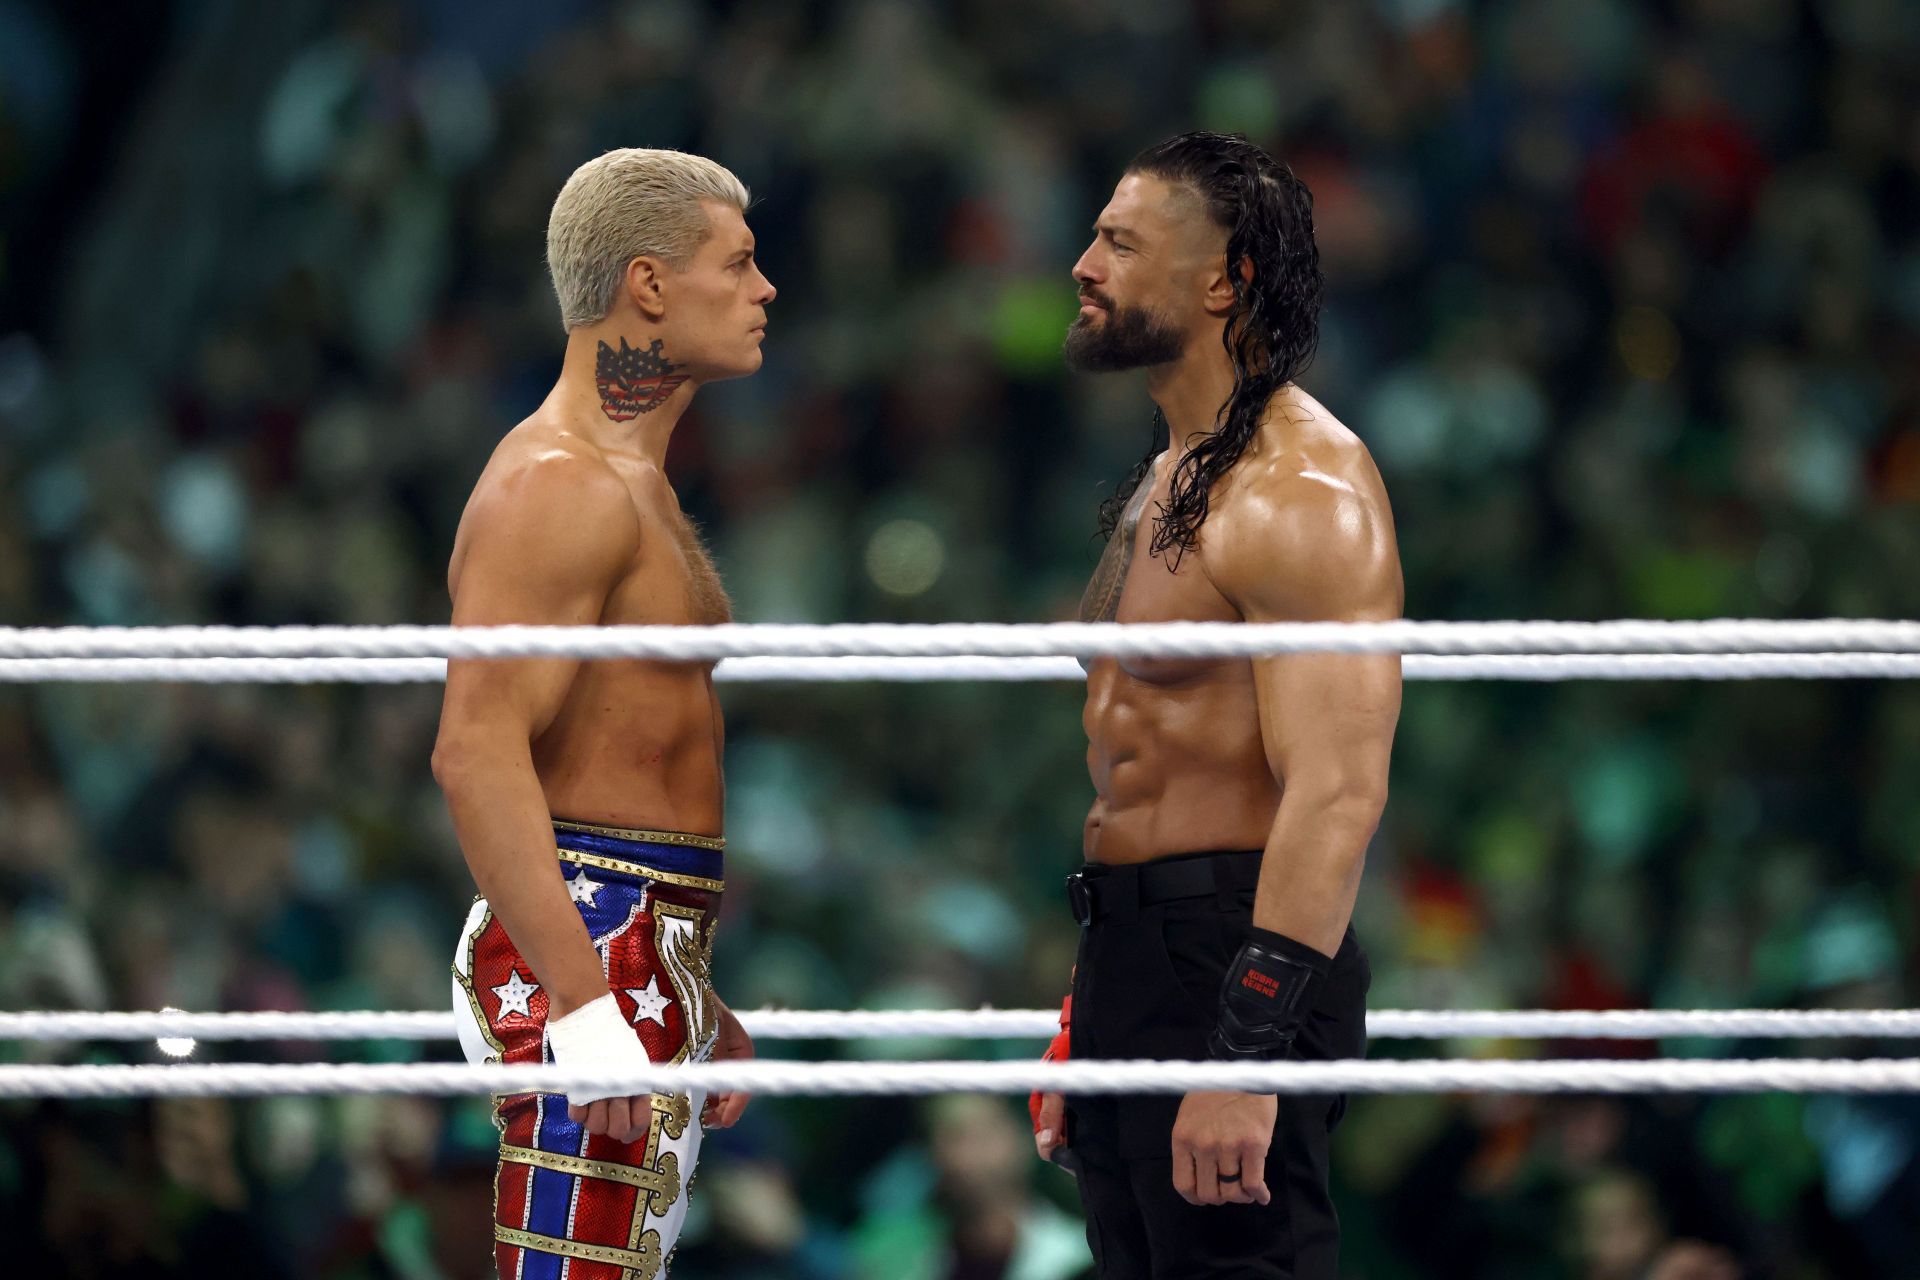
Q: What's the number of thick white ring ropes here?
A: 4